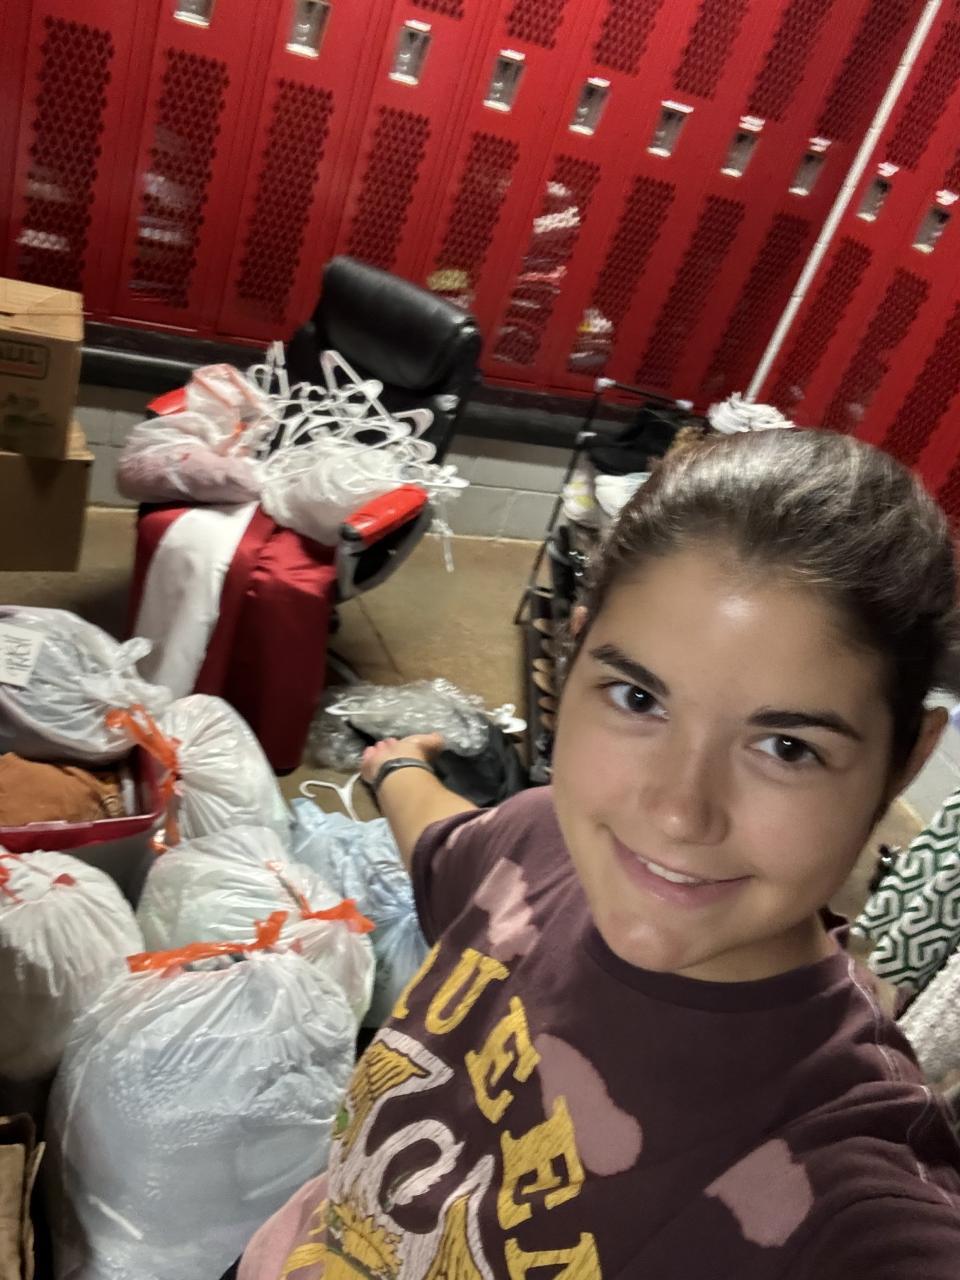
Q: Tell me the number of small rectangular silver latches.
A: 10